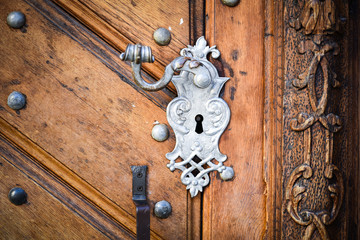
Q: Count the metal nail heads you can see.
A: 8